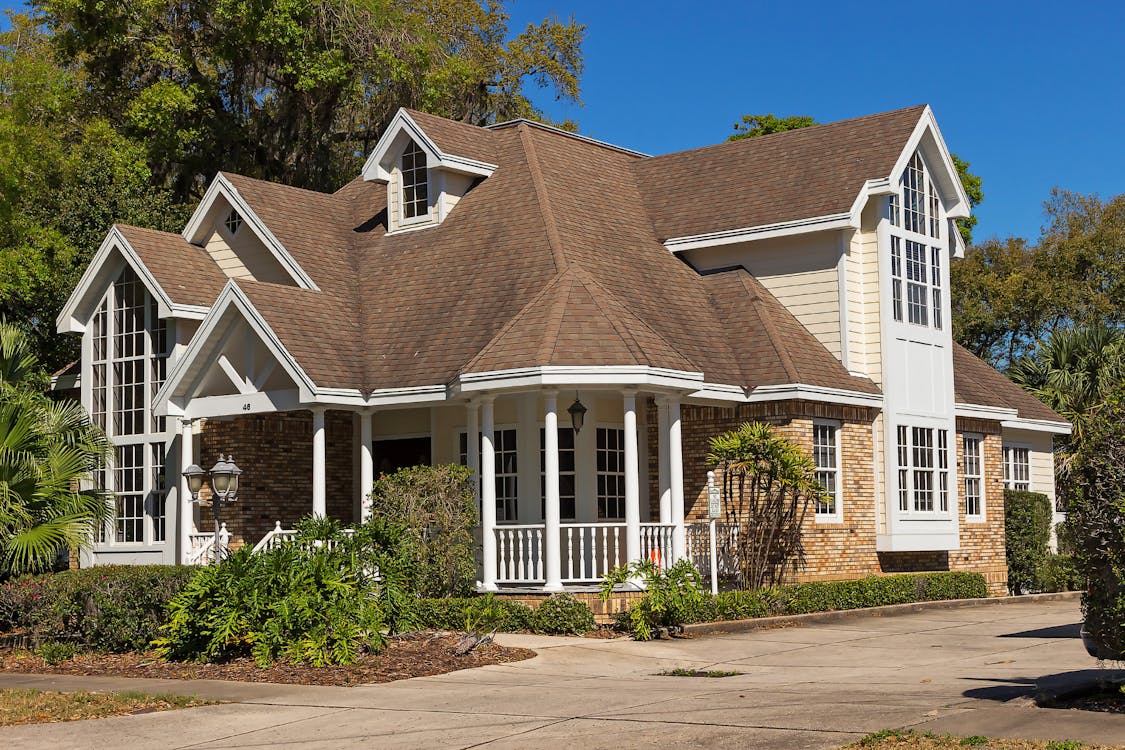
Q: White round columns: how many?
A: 9